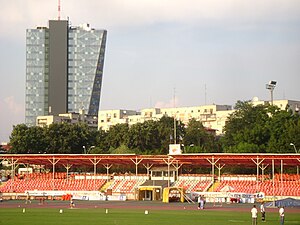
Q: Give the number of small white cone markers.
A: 4